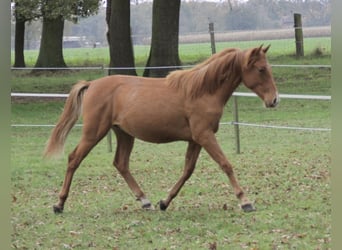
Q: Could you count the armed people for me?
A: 0